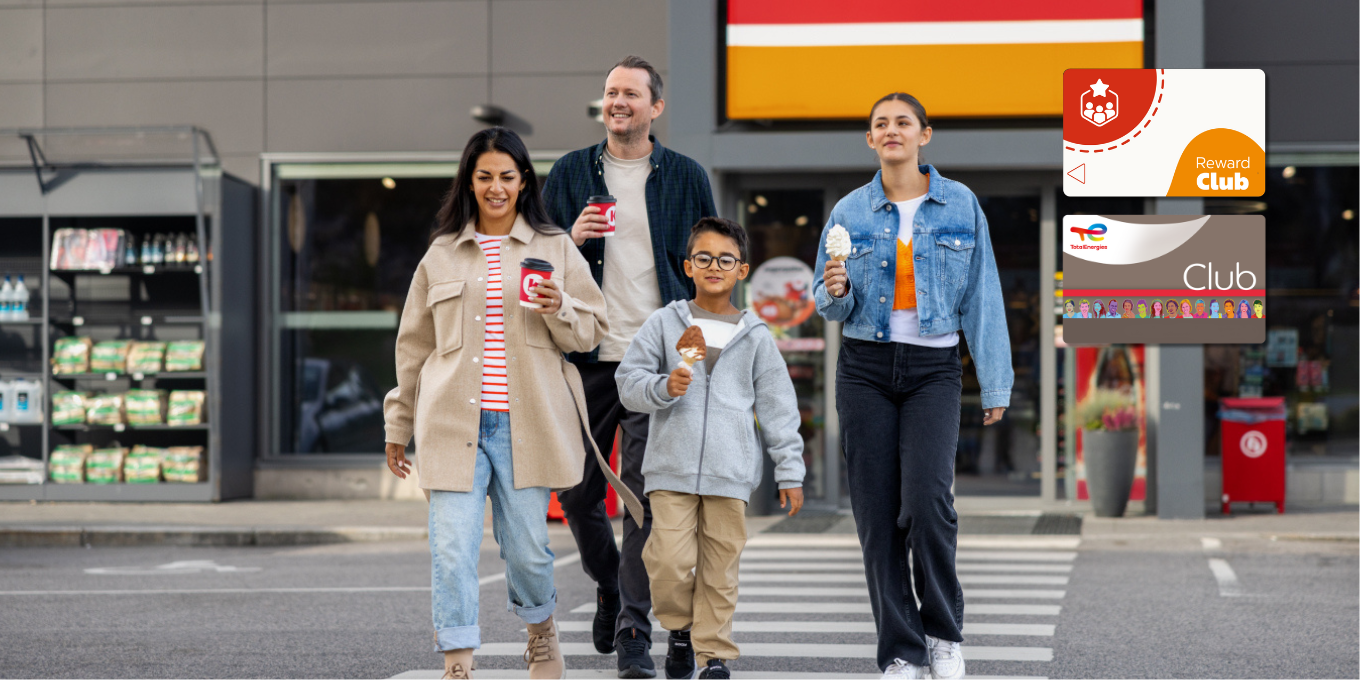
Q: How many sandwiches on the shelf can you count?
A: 12